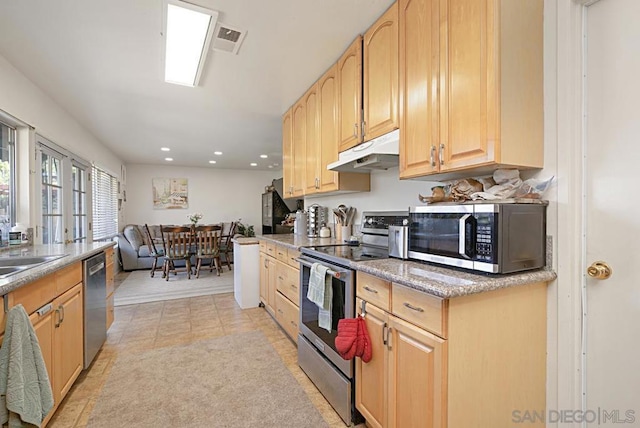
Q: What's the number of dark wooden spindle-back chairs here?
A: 4